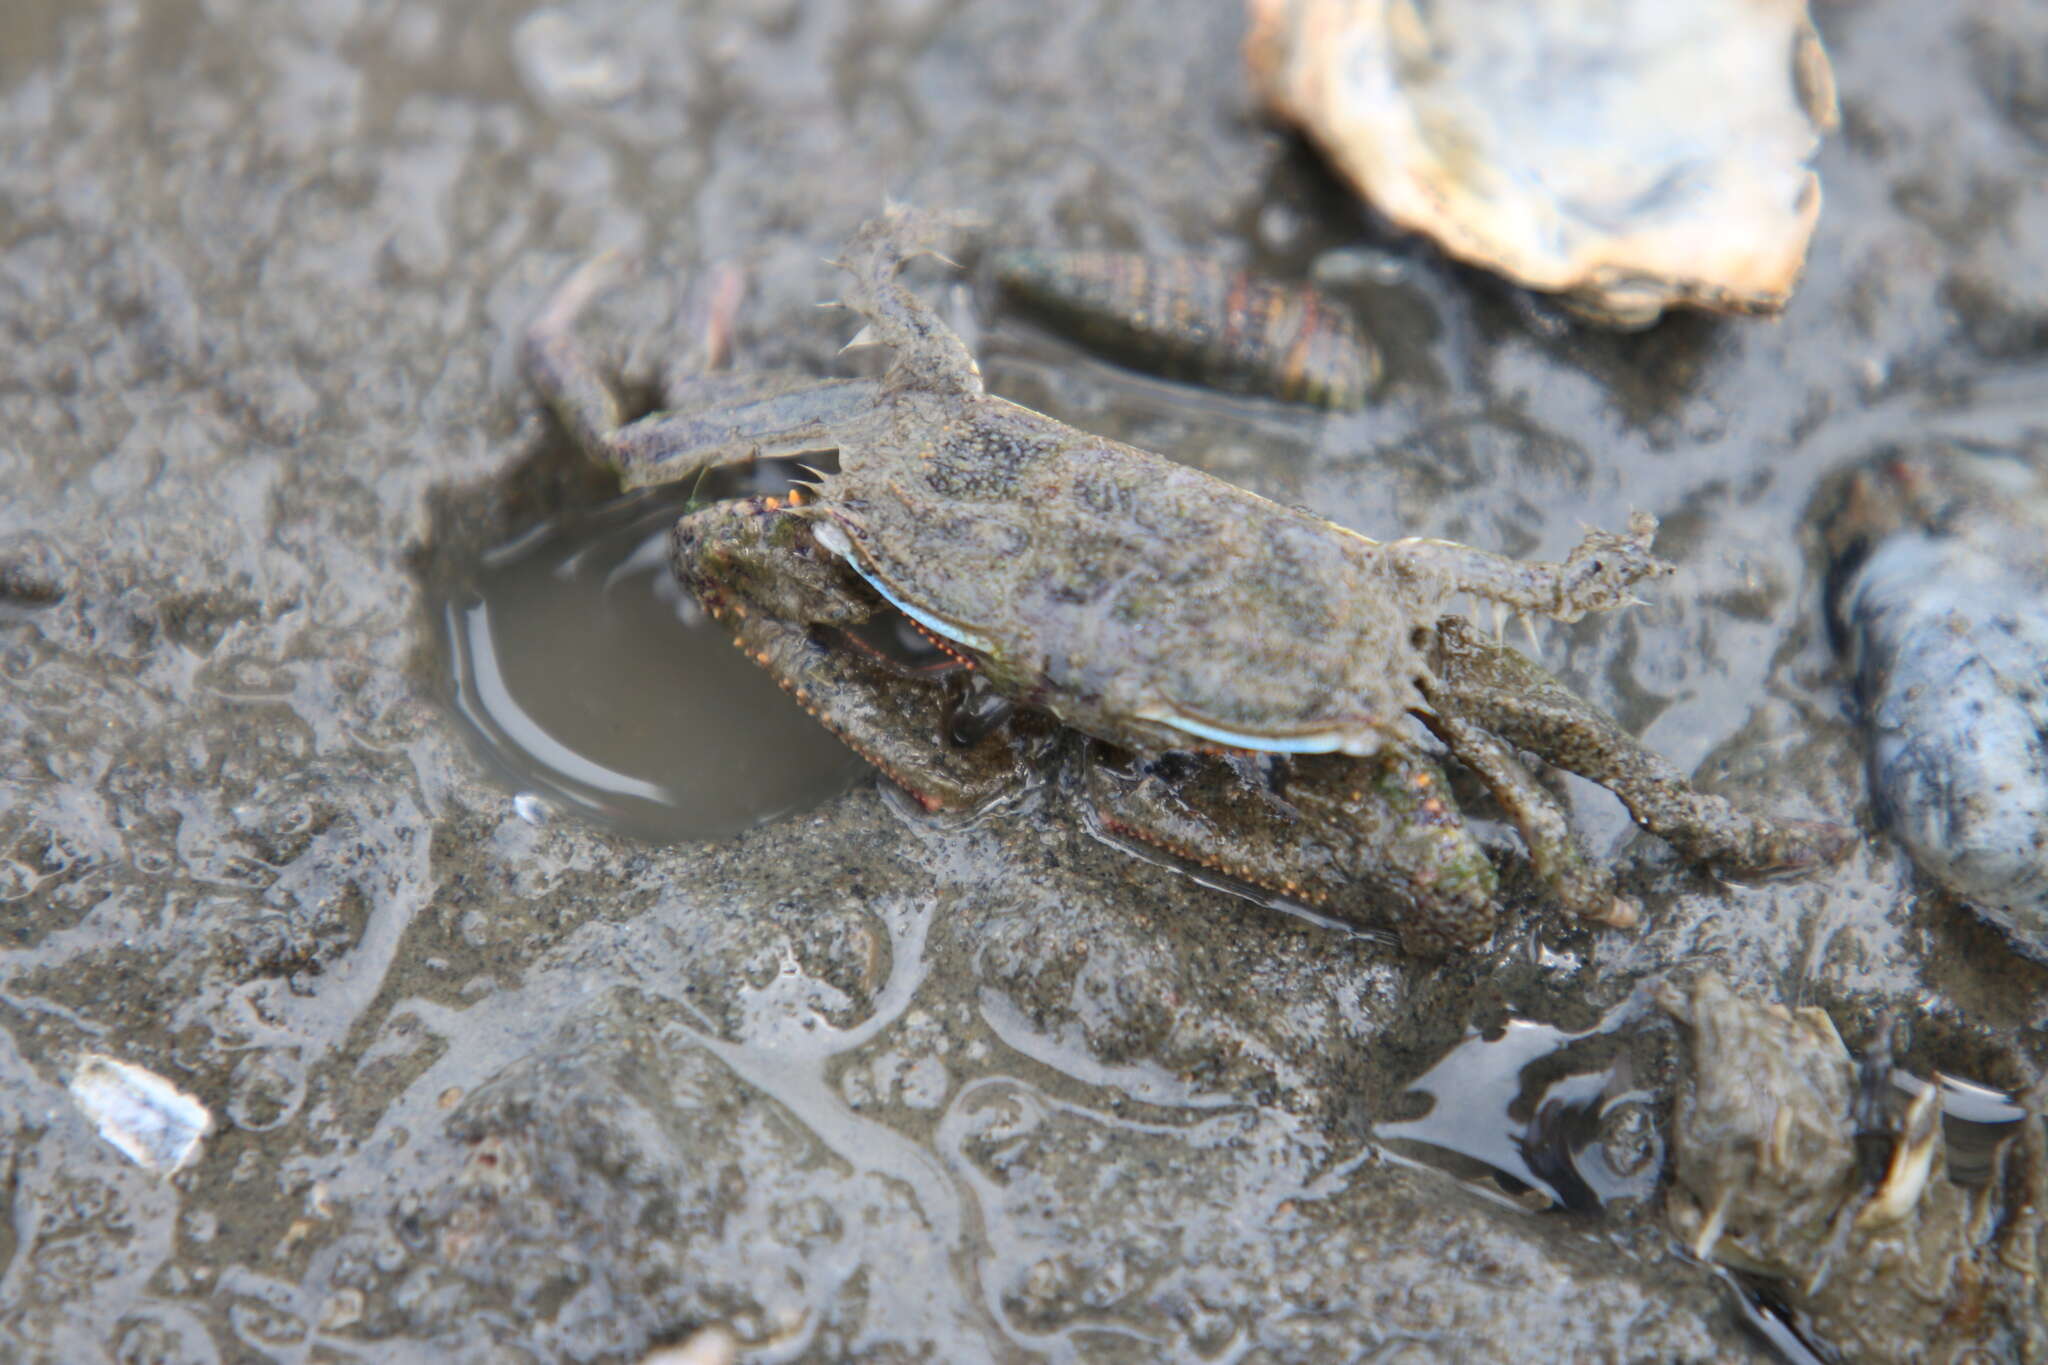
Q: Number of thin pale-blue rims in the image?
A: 2